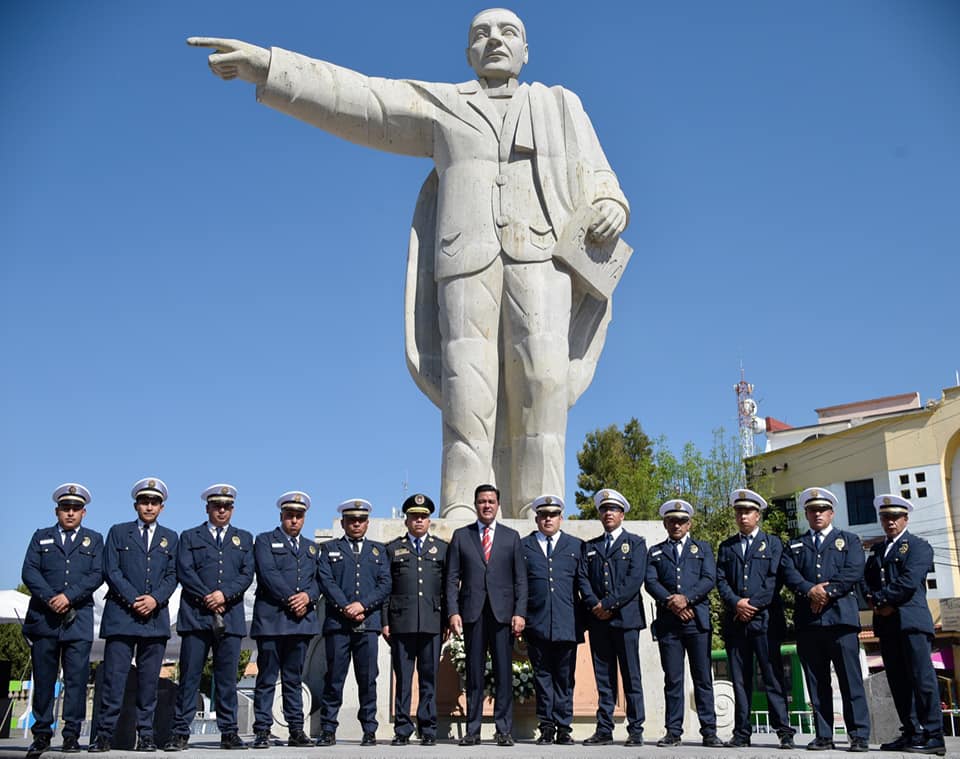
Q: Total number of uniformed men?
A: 12